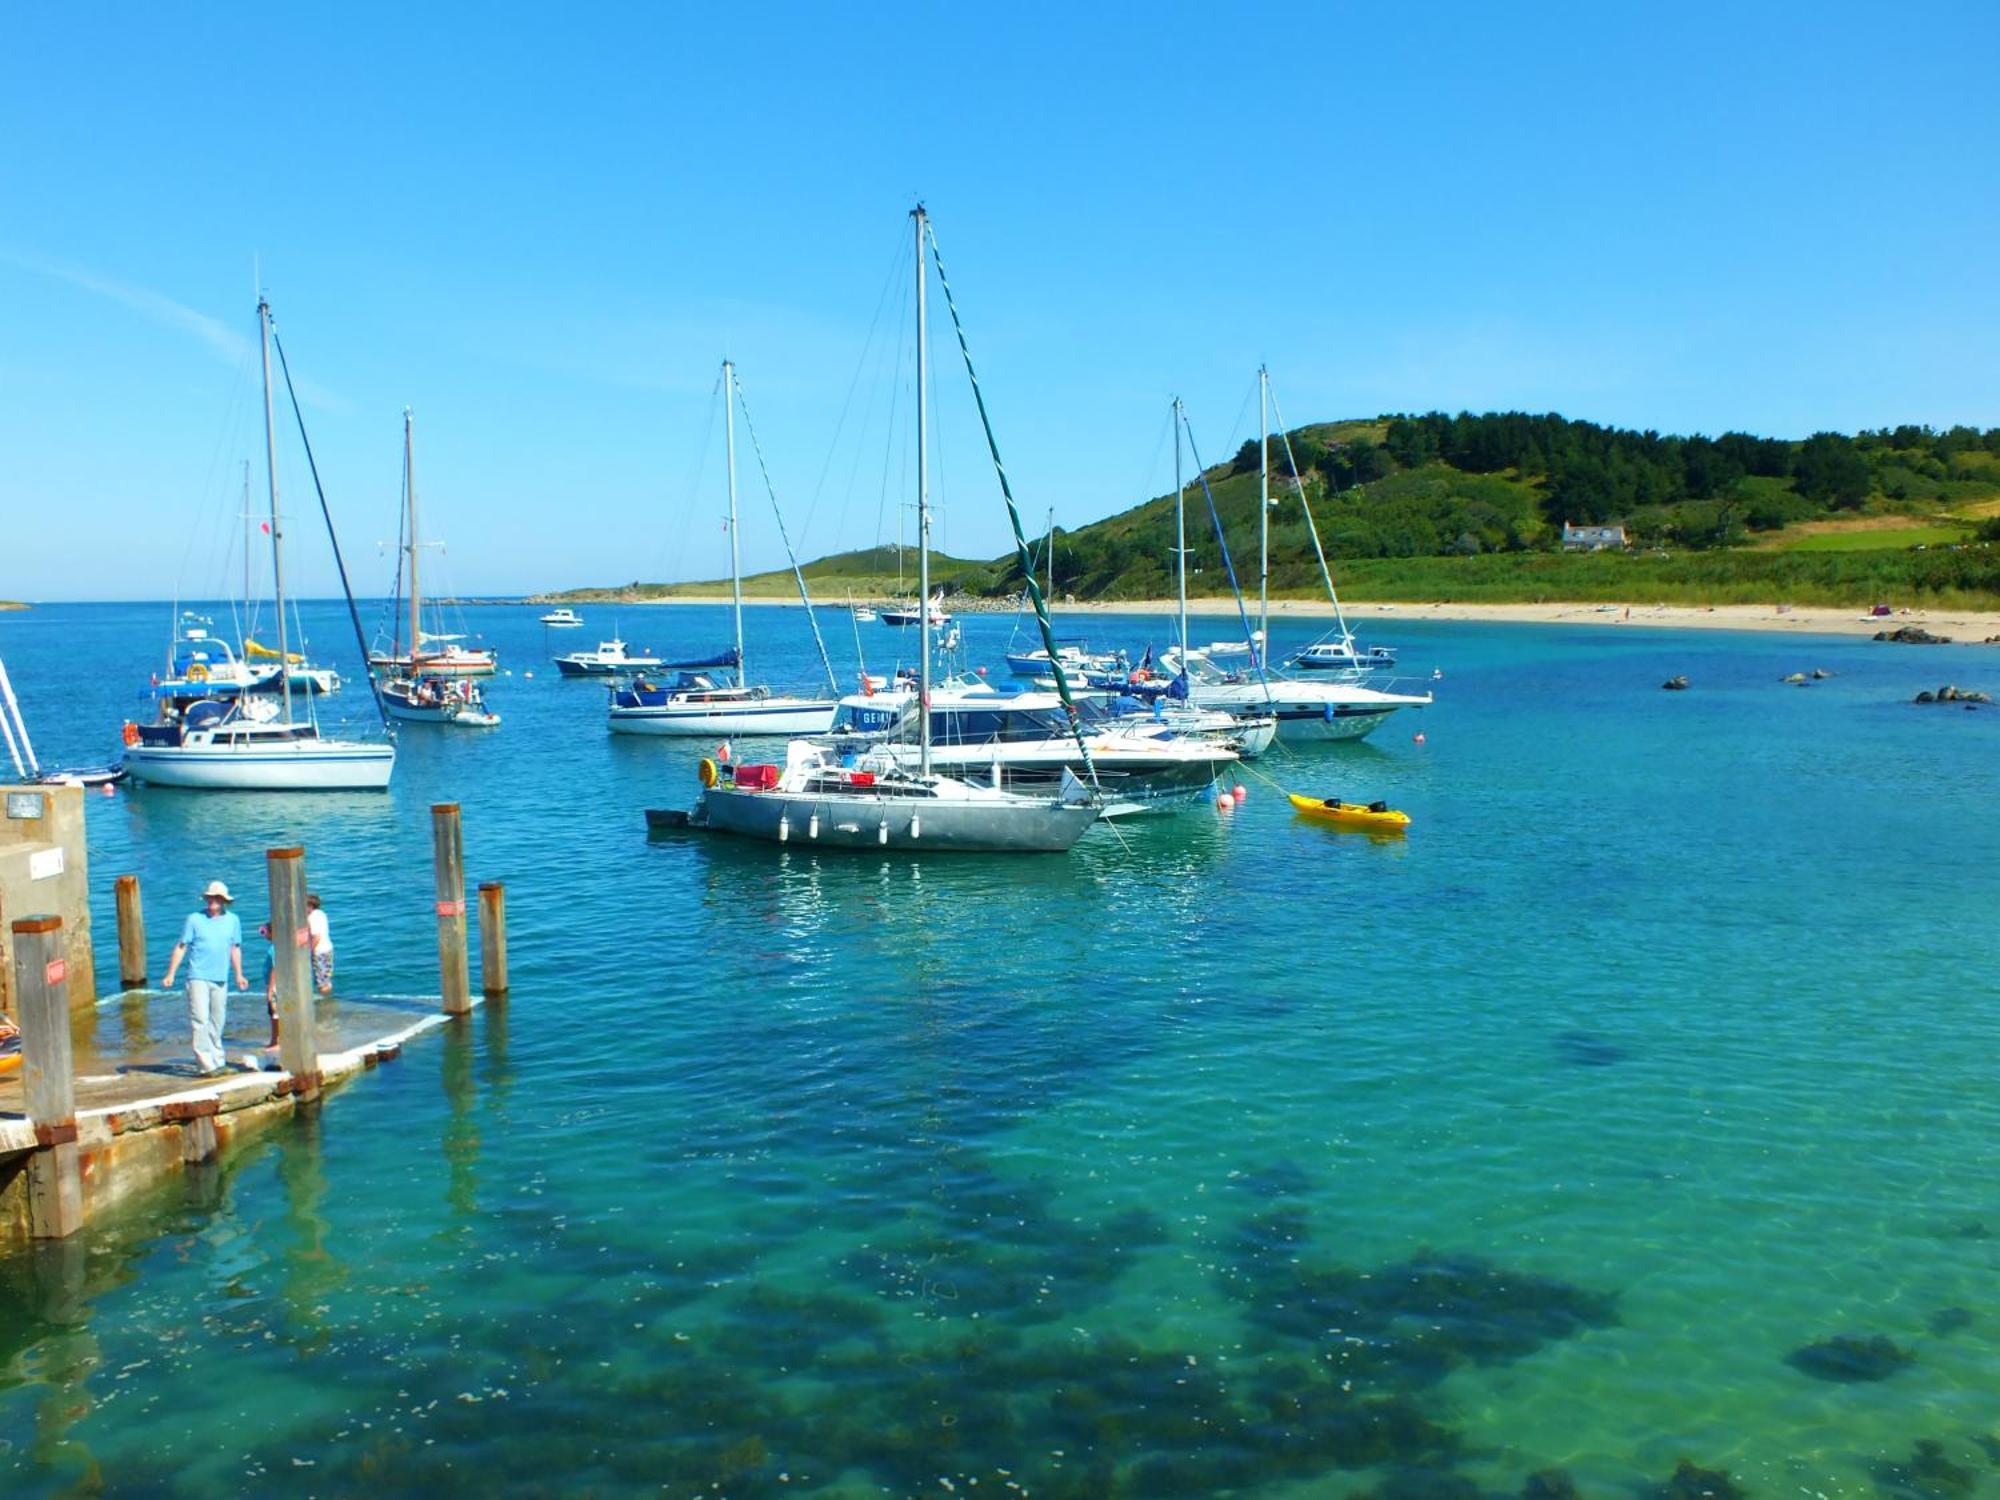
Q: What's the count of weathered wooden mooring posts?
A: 5